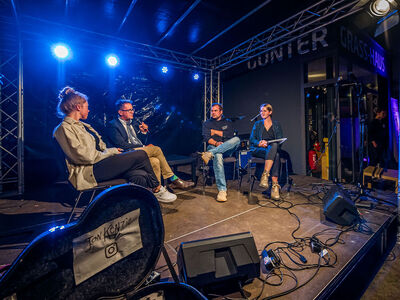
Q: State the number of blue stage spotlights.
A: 4